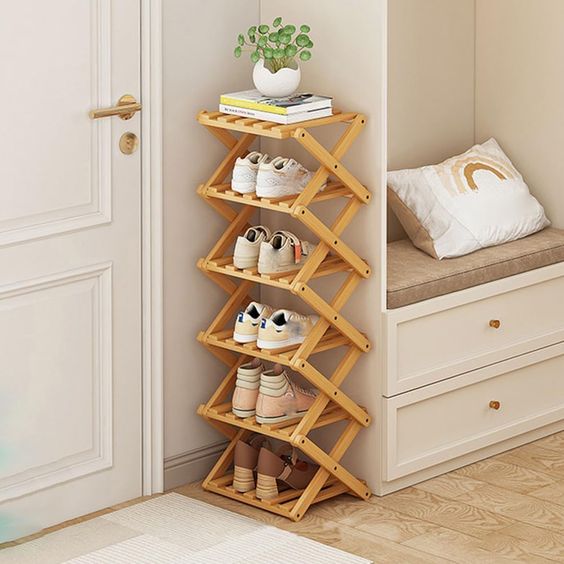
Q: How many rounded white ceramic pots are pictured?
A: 1